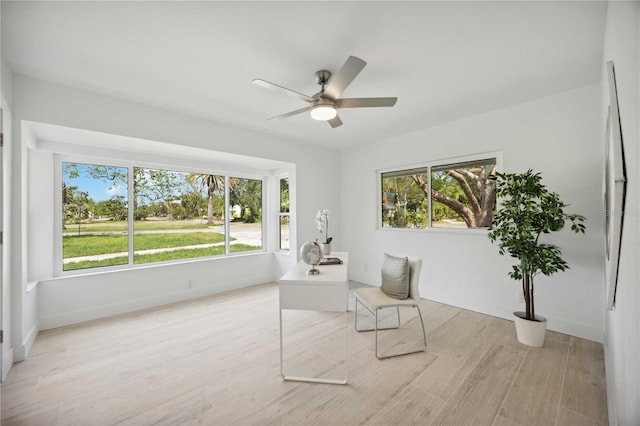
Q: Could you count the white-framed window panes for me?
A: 7